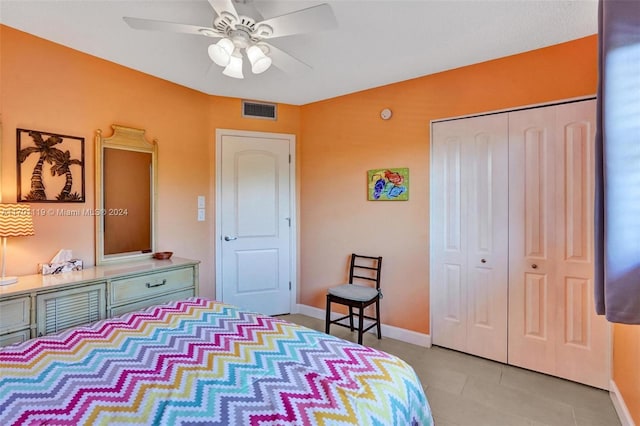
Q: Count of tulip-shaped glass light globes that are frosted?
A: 3